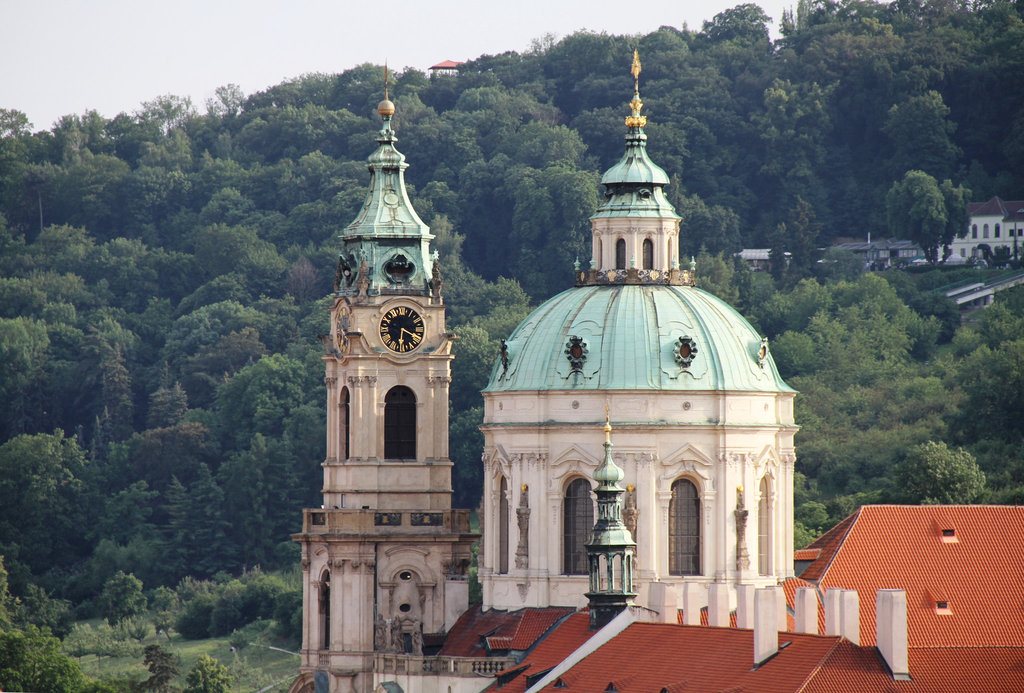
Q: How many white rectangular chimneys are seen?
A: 10